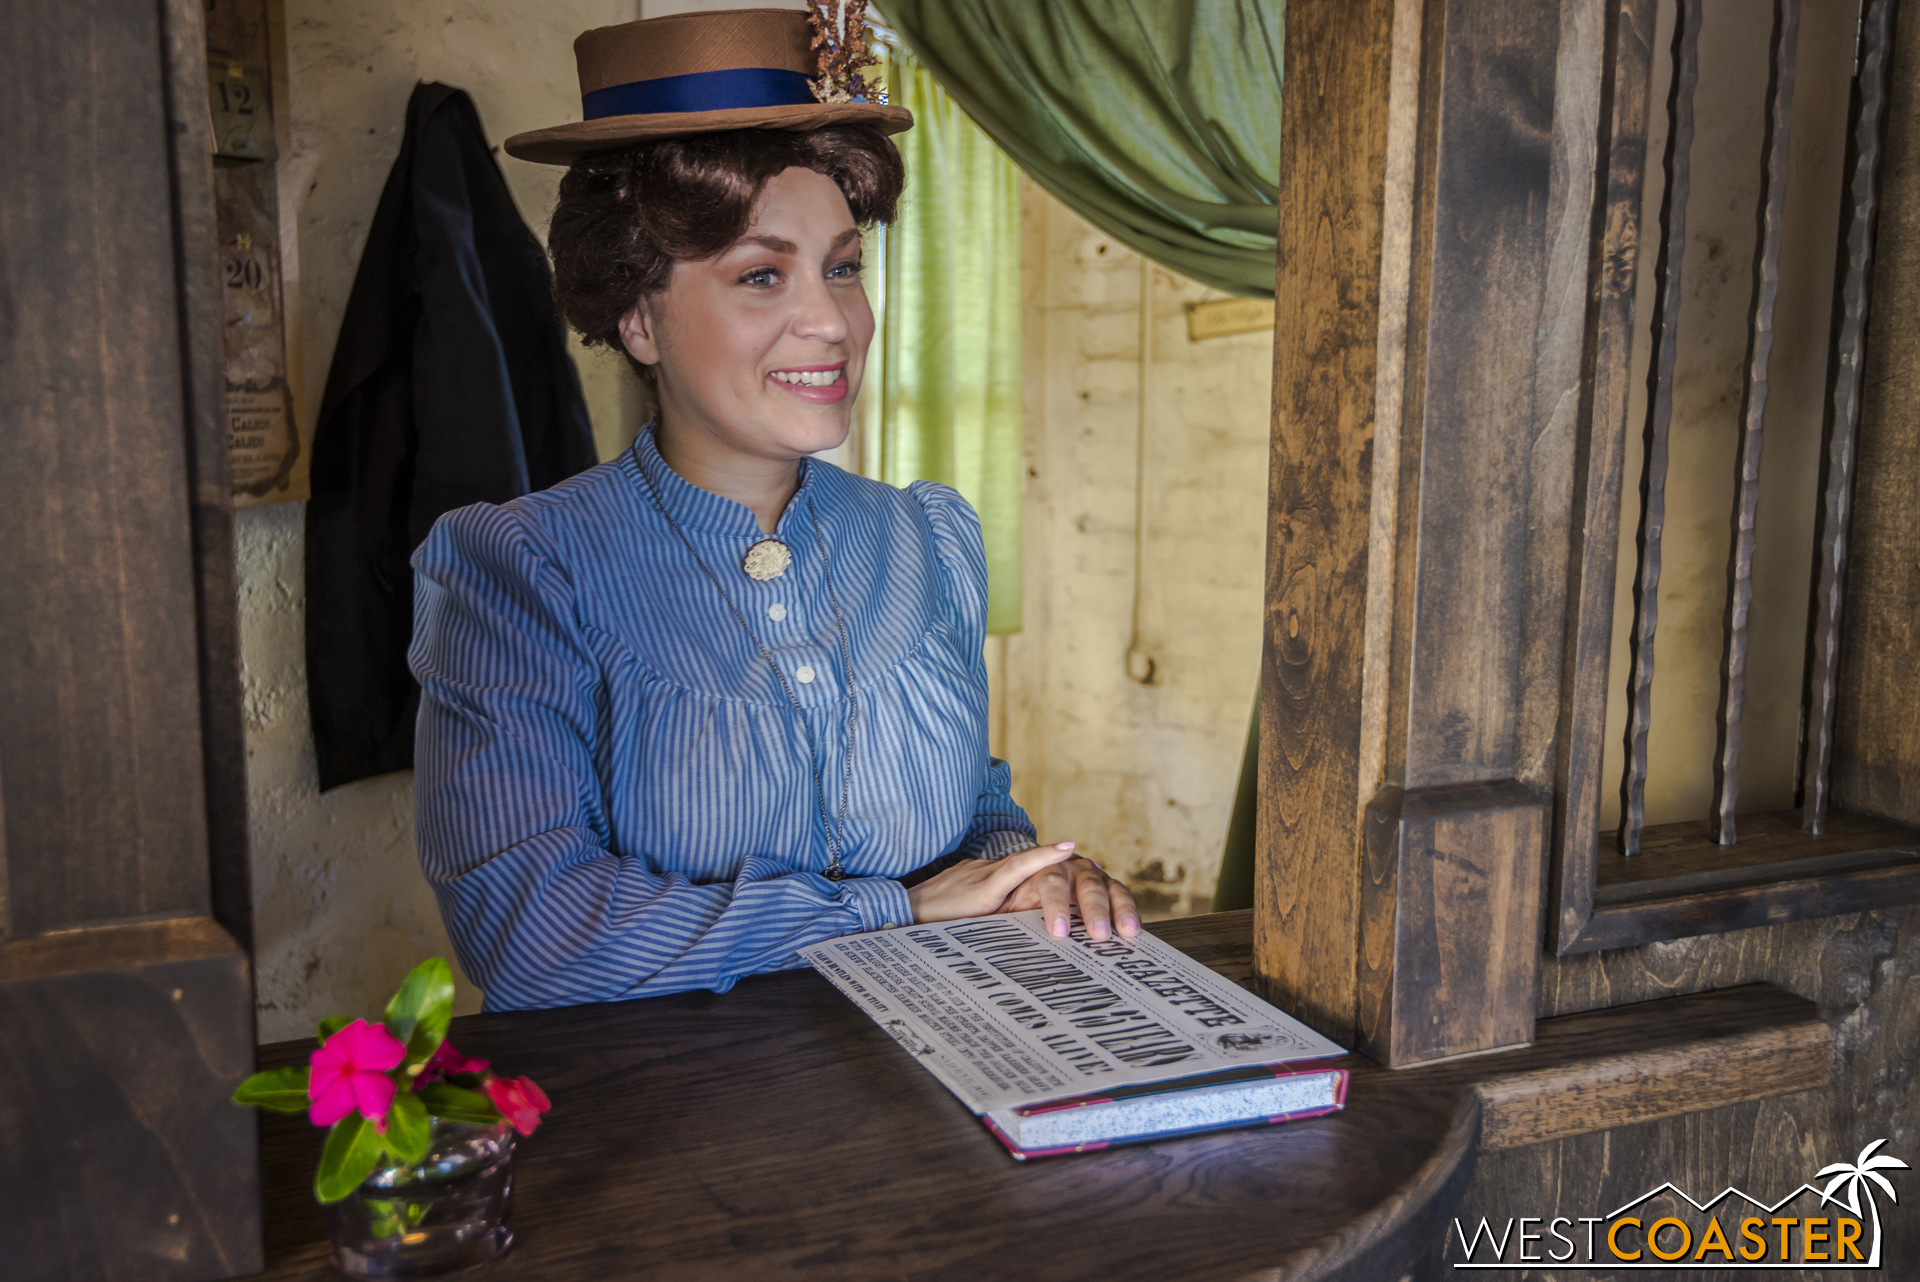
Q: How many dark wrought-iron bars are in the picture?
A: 3